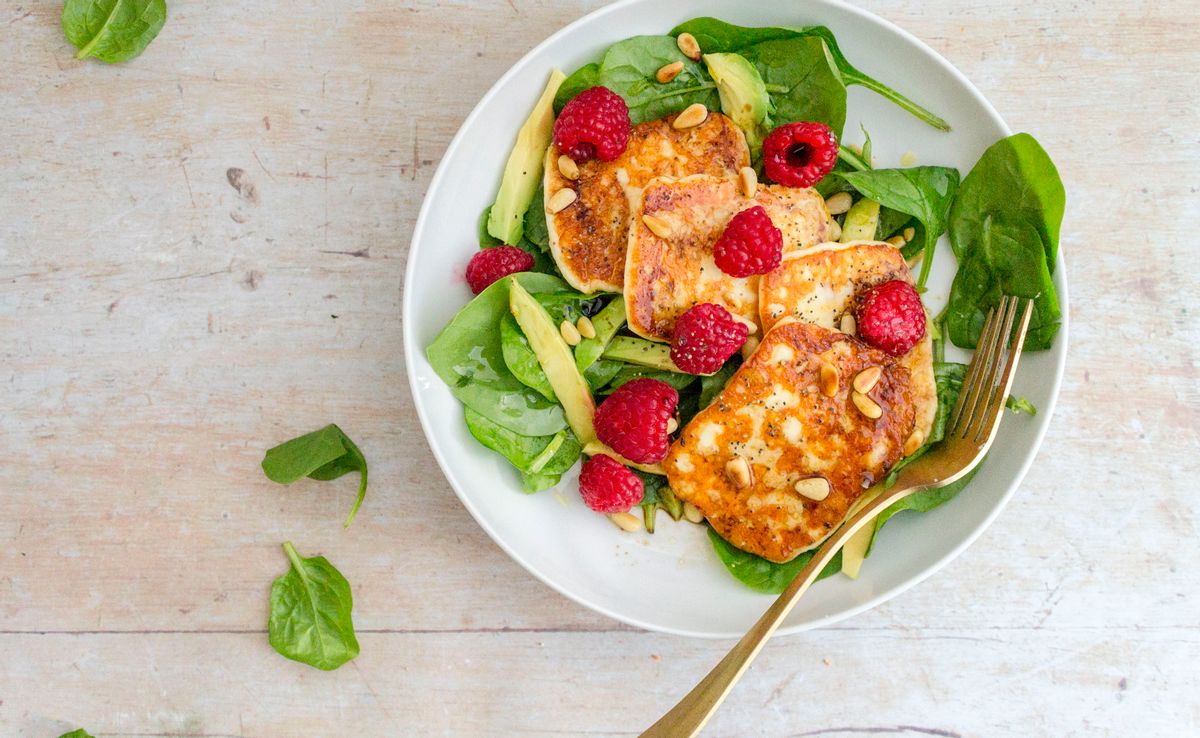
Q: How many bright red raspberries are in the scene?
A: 8